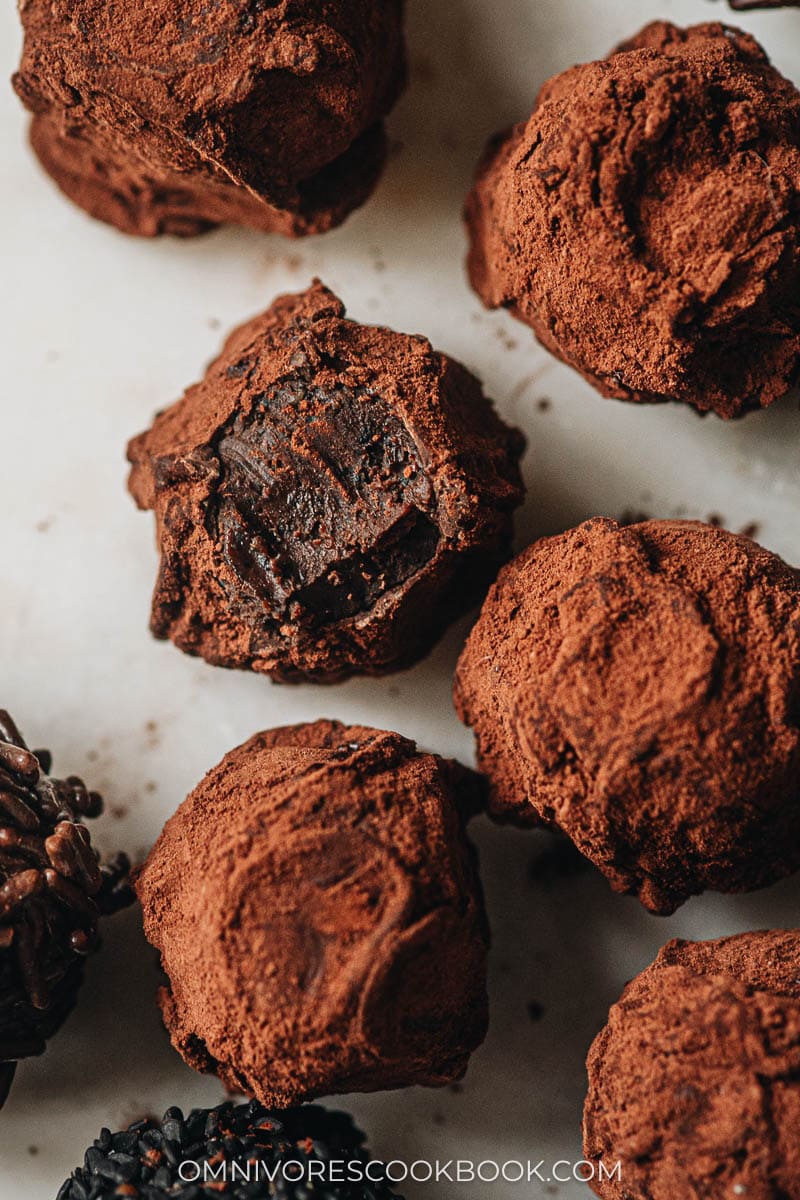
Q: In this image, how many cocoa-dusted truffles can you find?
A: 6